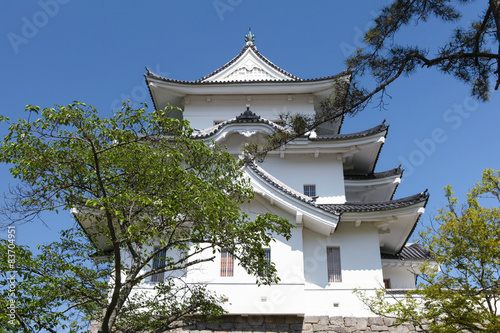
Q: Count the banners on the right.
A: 0